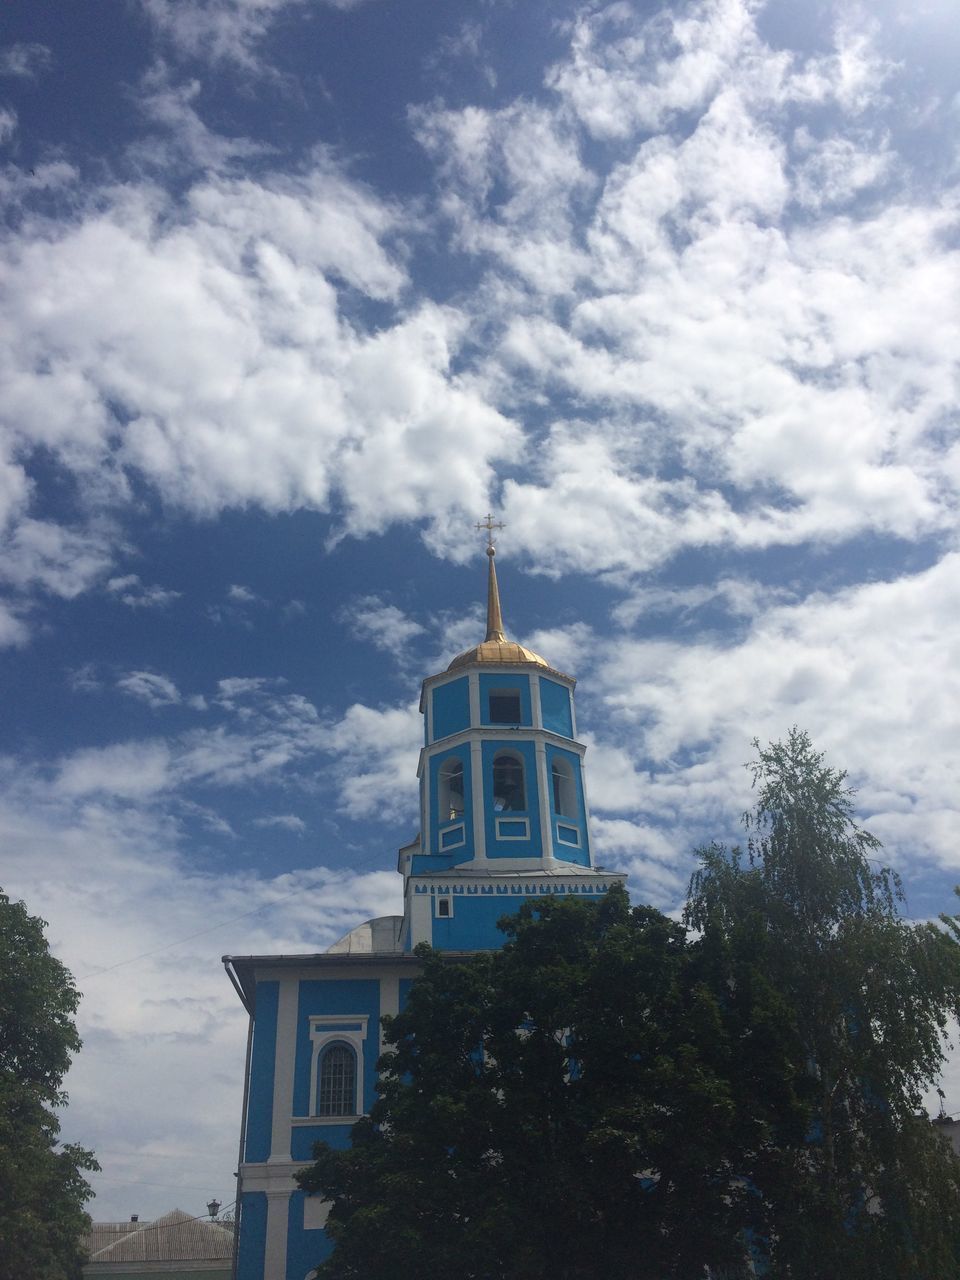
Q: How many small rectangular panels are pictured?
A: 3